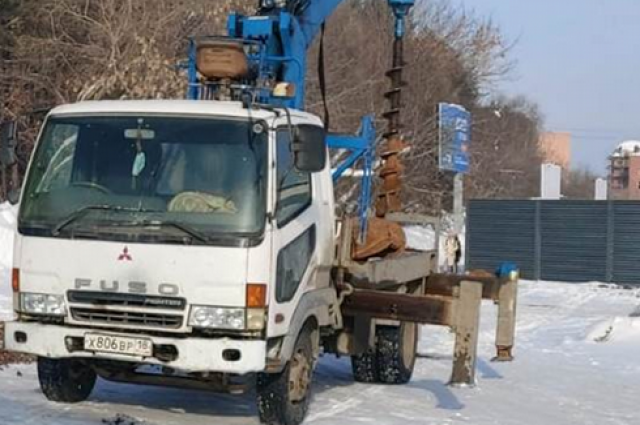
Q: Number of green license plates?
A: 0